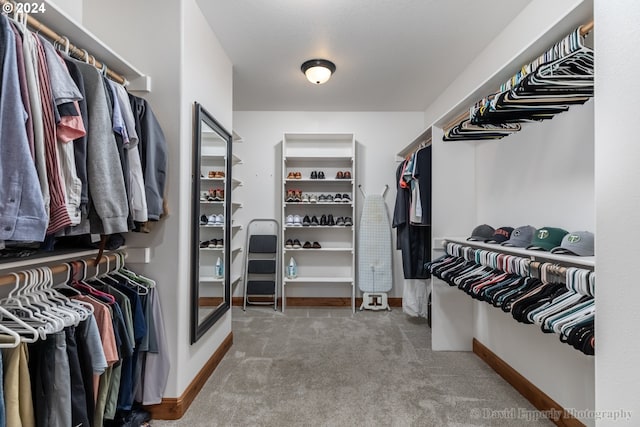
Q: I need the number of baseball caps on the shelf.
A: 5